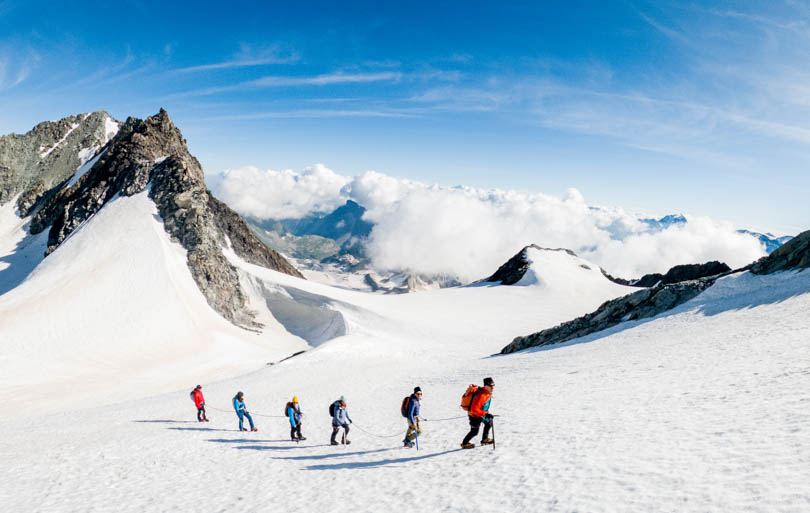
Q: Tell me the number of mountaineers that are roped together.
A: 6